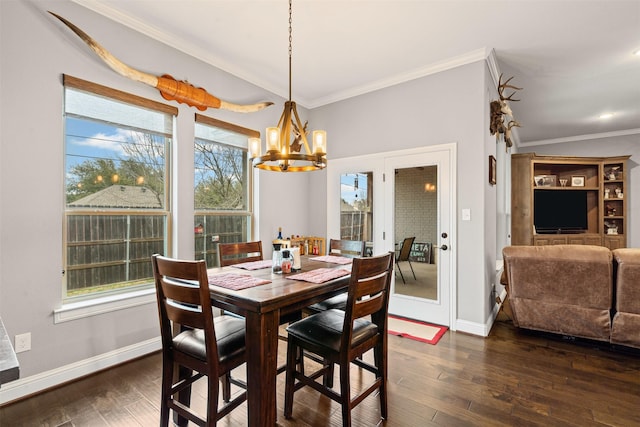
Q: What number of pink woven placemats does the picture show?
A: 4